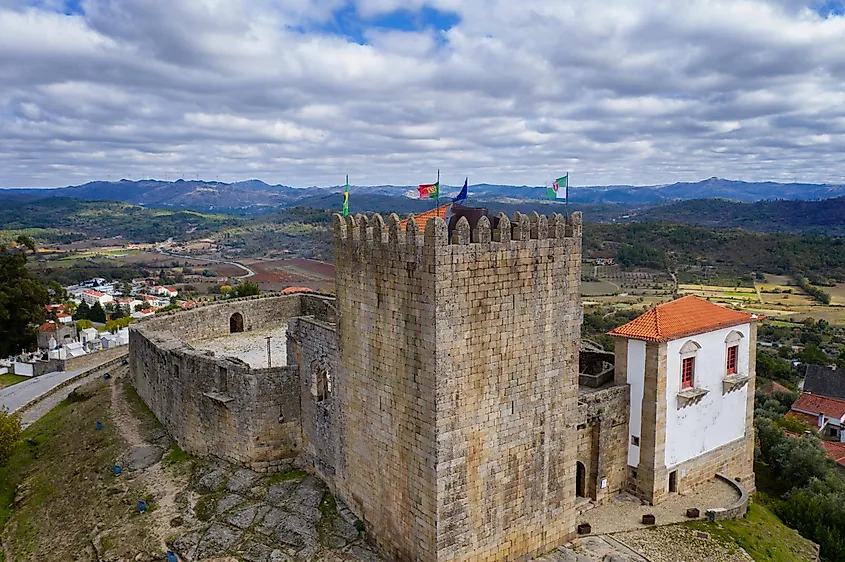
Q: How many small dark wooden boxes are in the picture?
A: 3